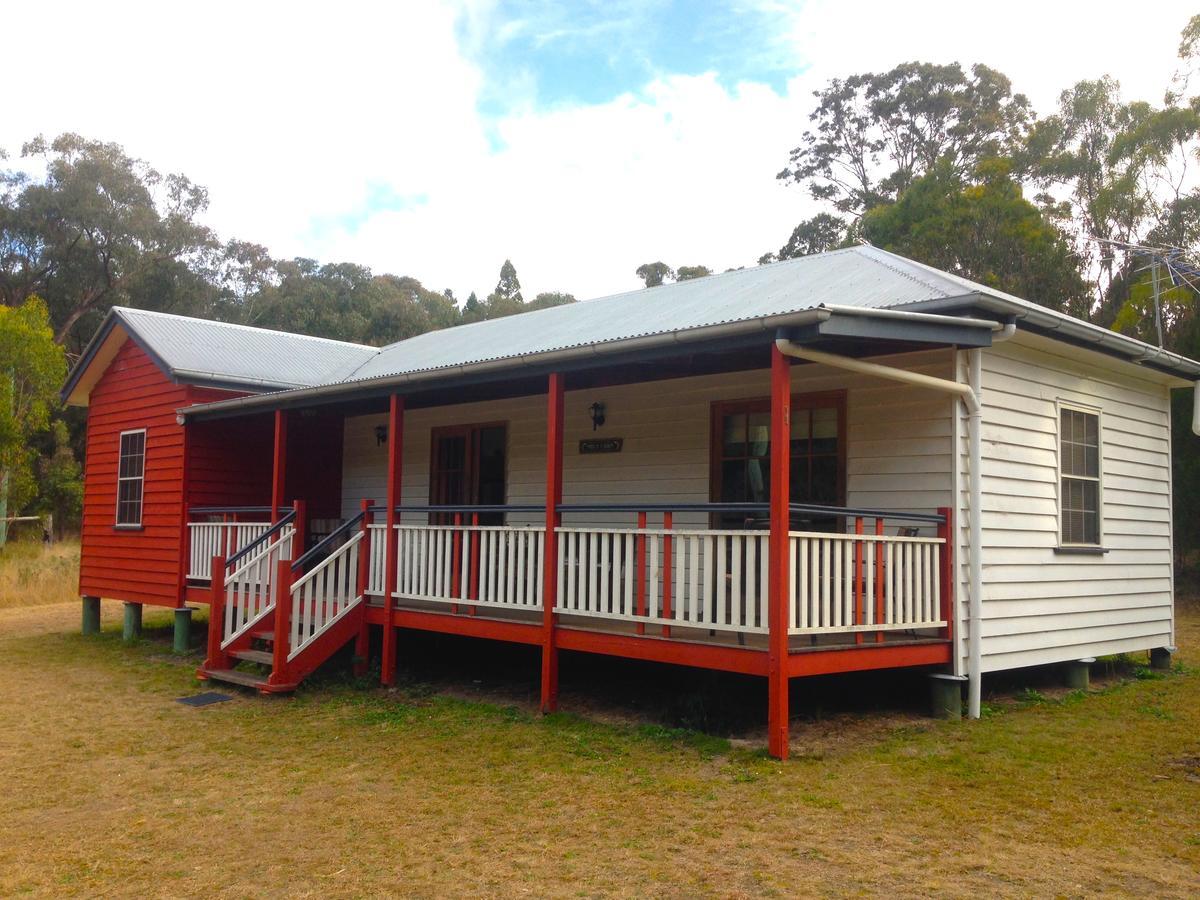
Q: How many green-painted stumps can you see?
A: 6